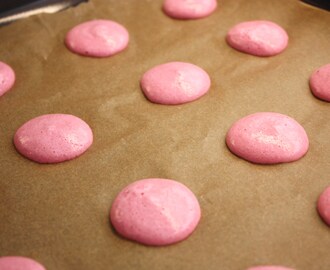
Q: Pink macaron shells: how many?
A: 12